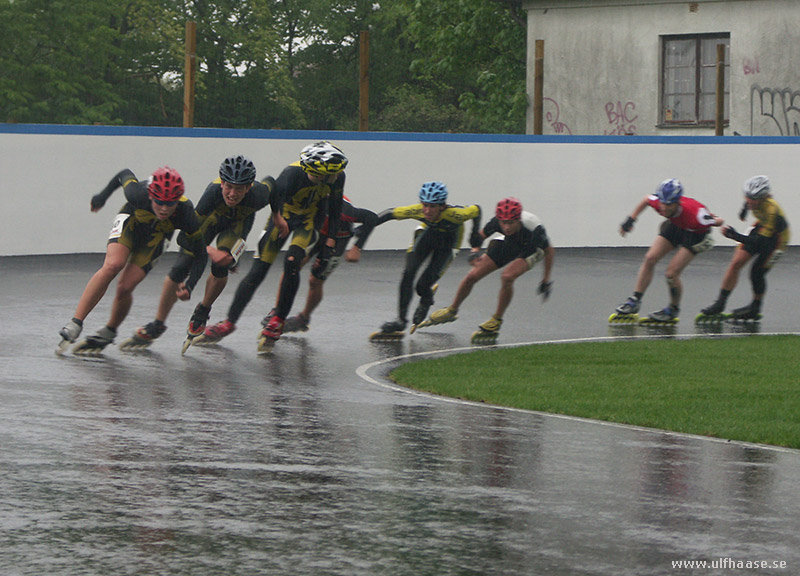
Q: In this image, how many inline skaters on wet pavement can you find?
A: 8